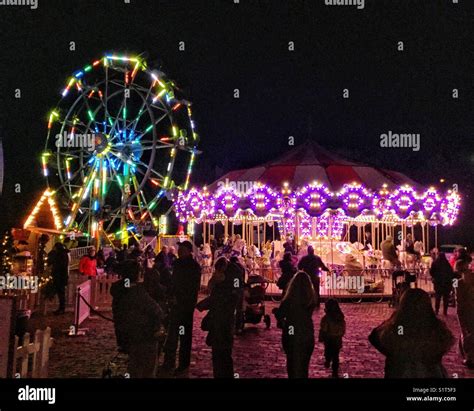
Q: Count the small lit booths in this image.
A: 1